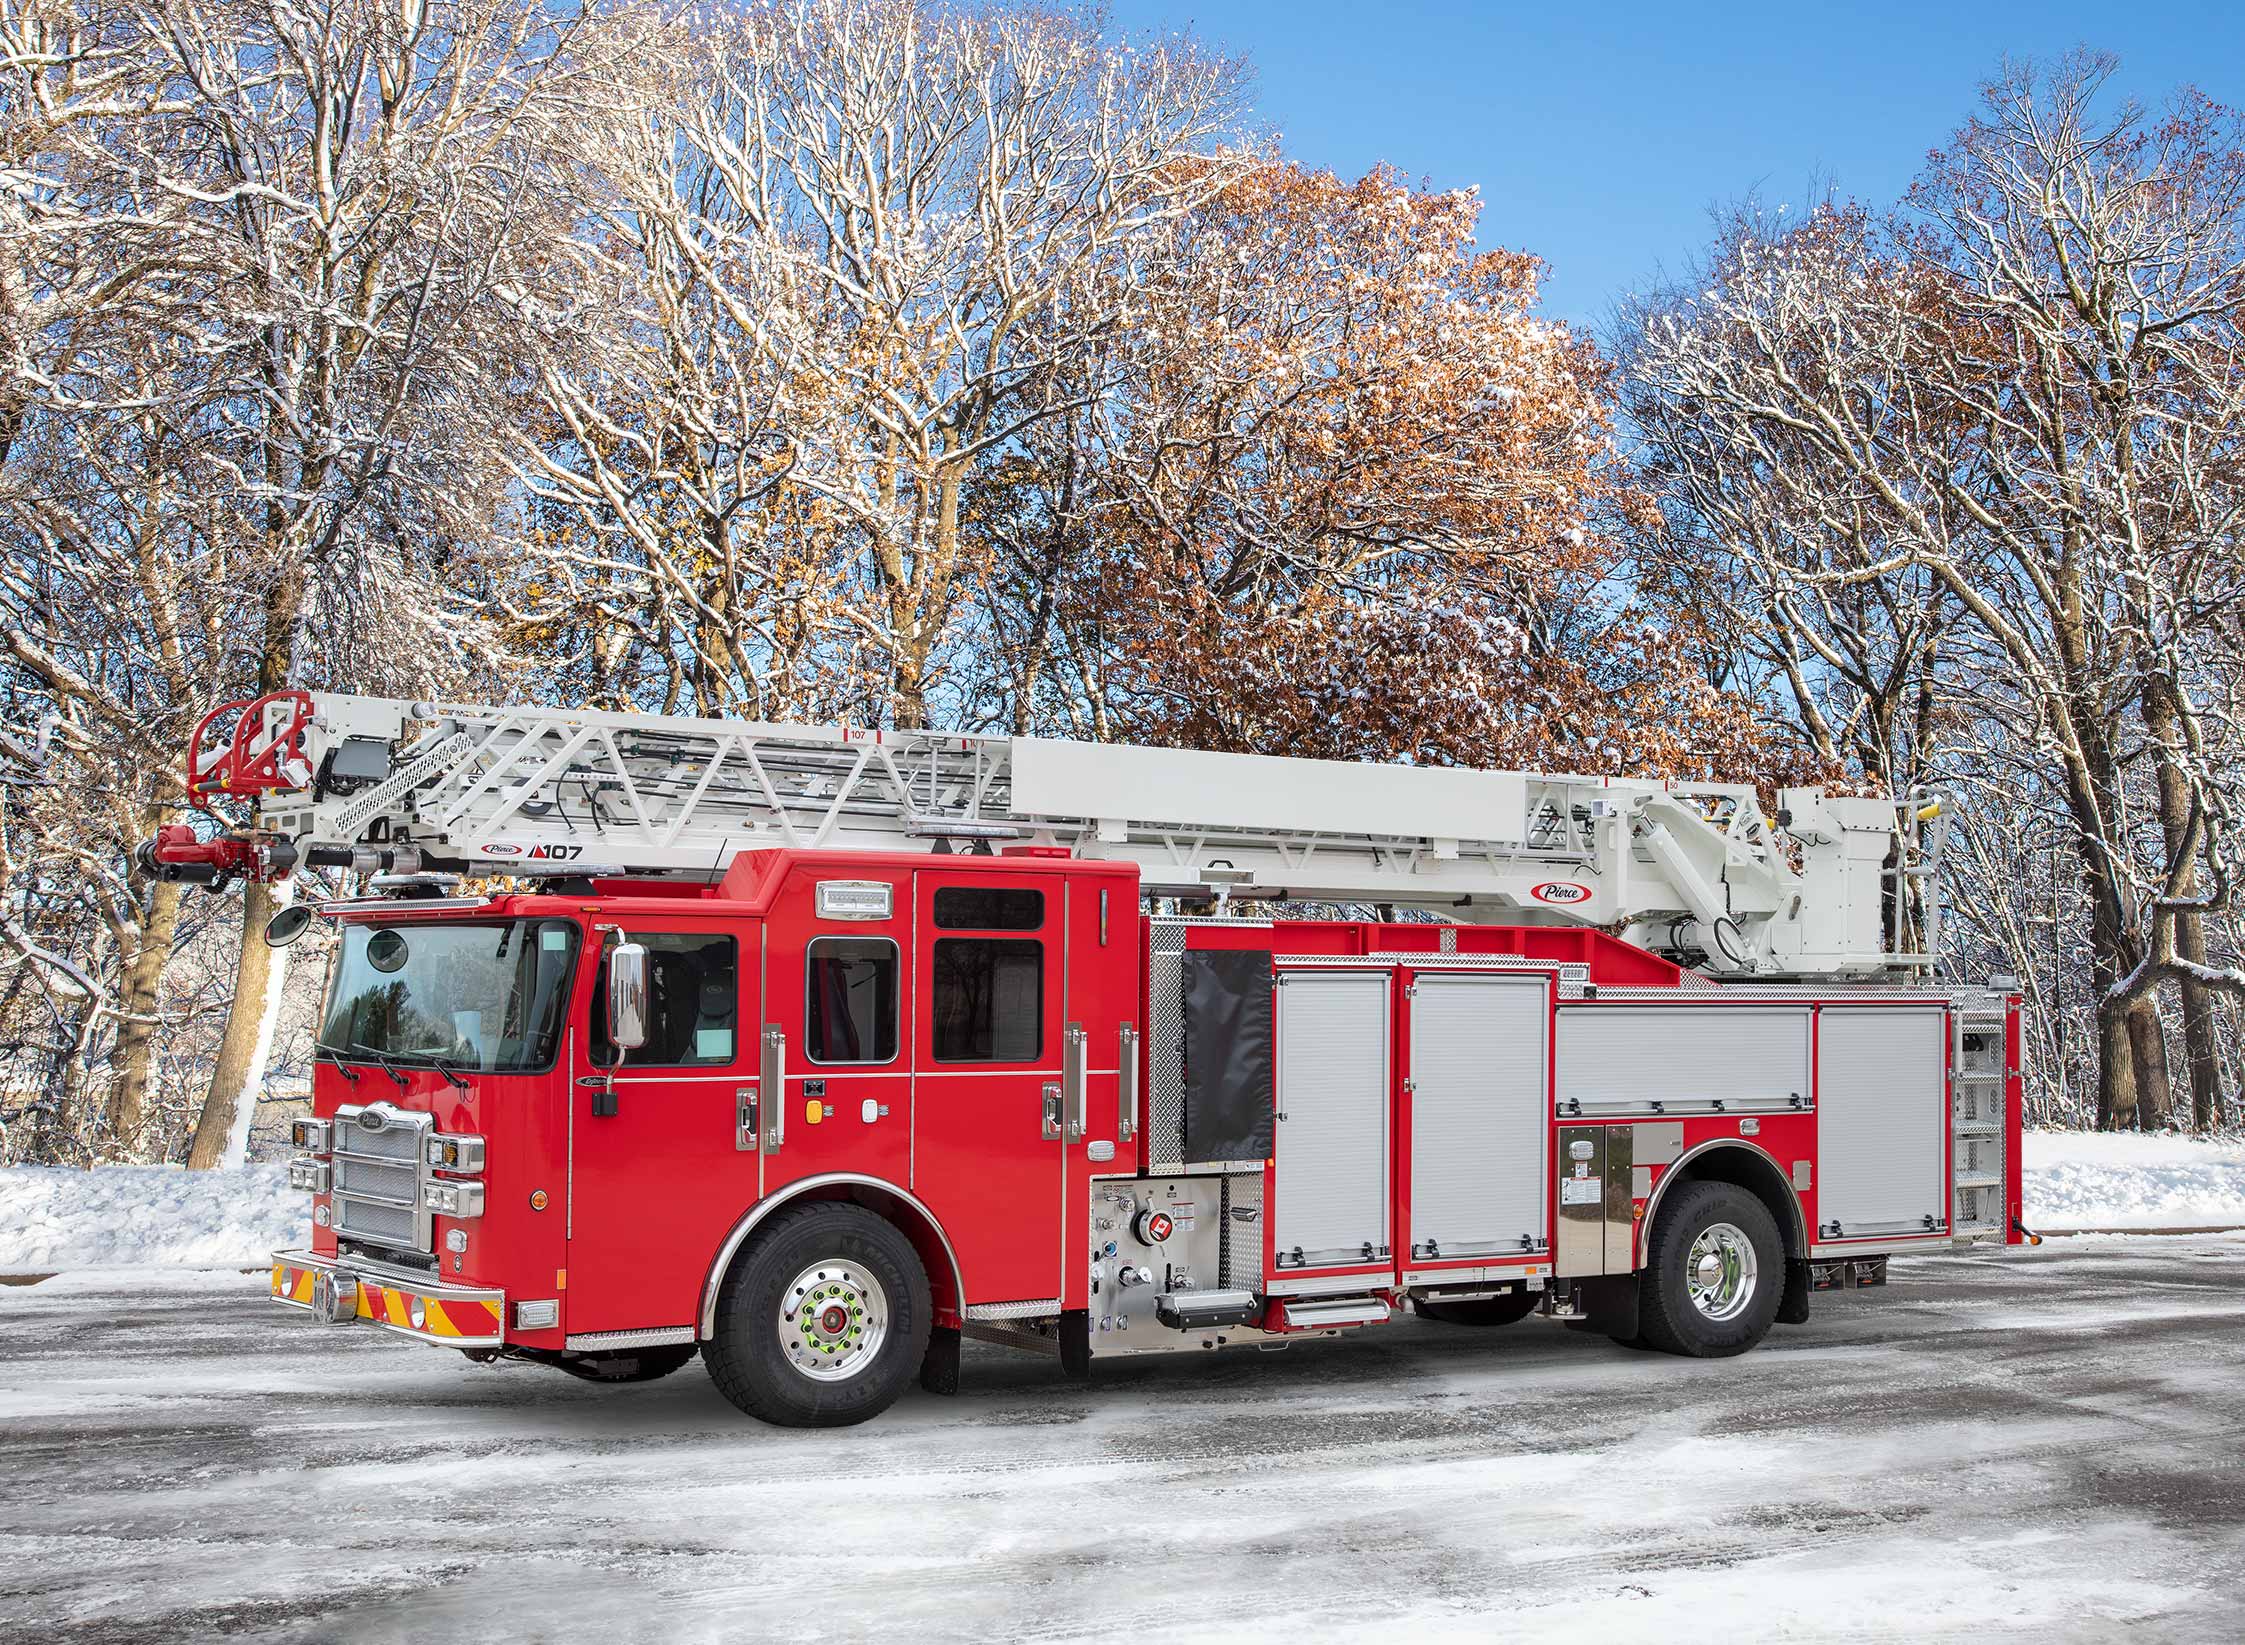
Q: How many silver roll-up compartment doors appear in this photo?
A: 4